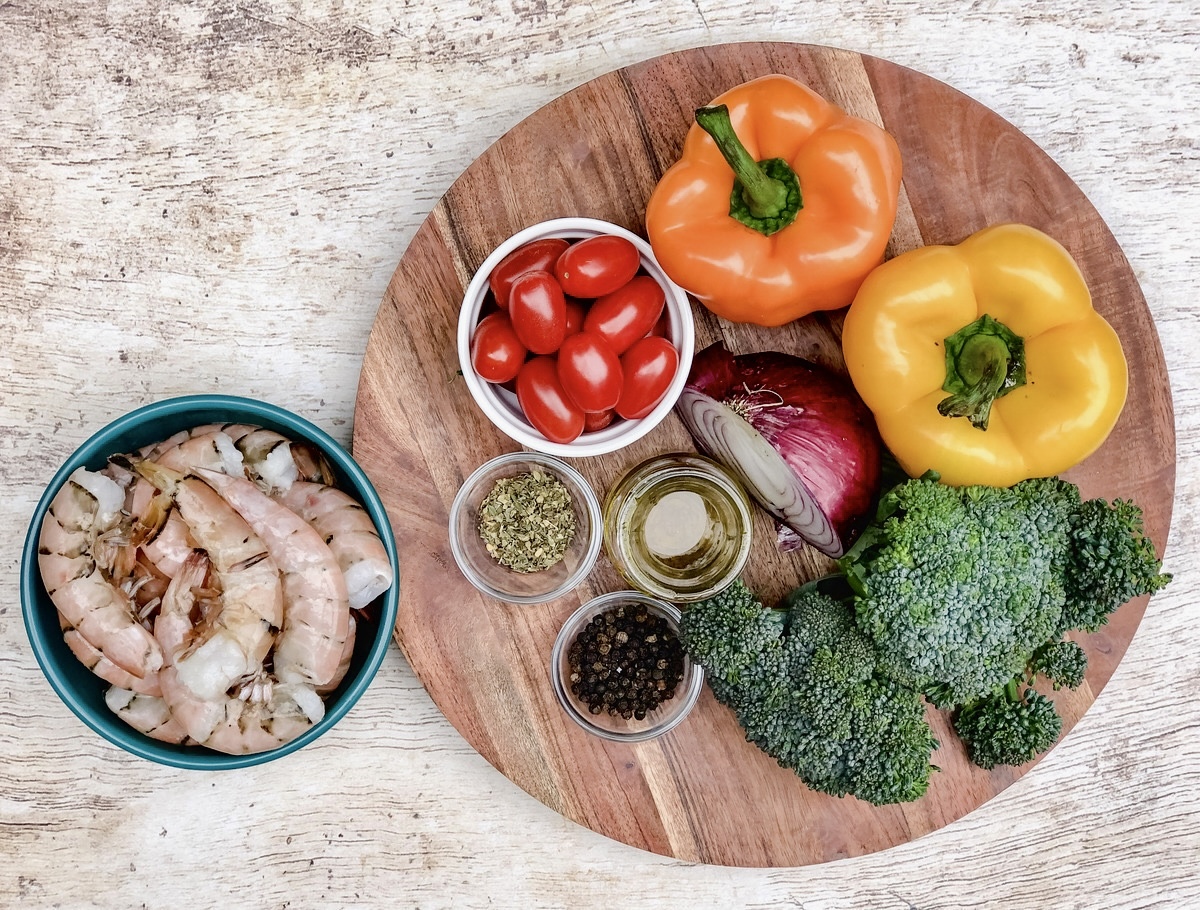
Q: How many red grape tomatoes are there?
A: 11